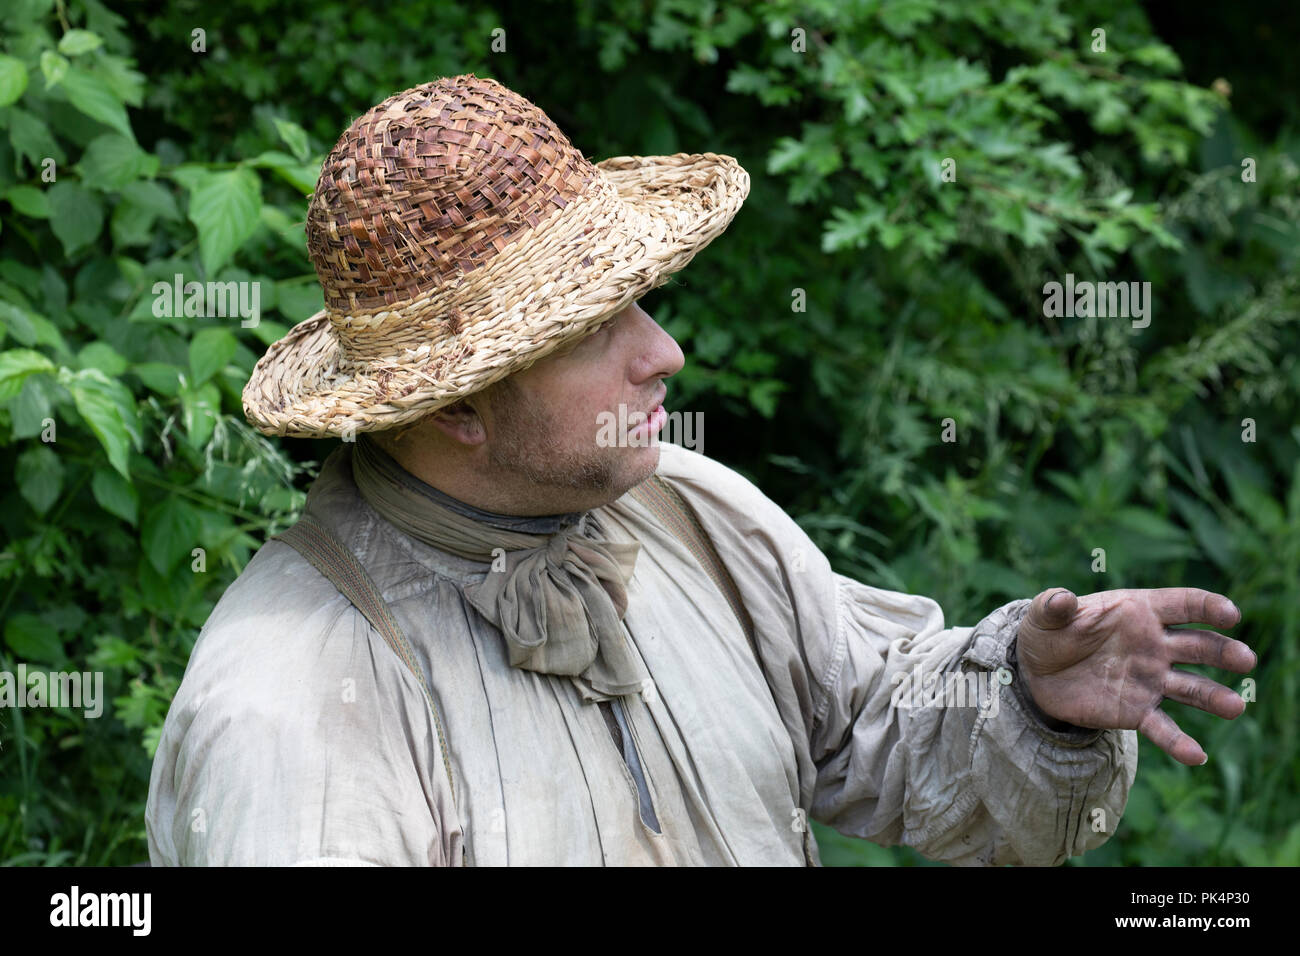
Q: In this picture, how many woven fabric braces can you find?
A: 2